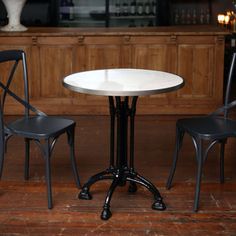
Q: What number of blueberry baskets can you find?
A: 0